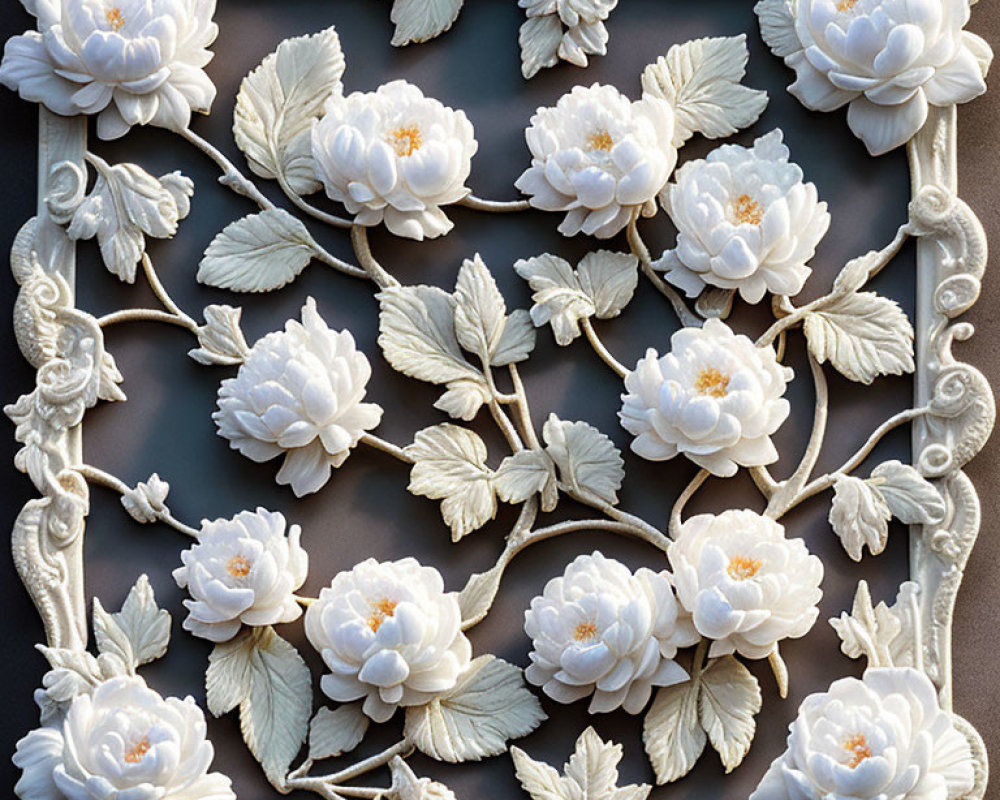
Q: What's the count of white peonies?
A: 13